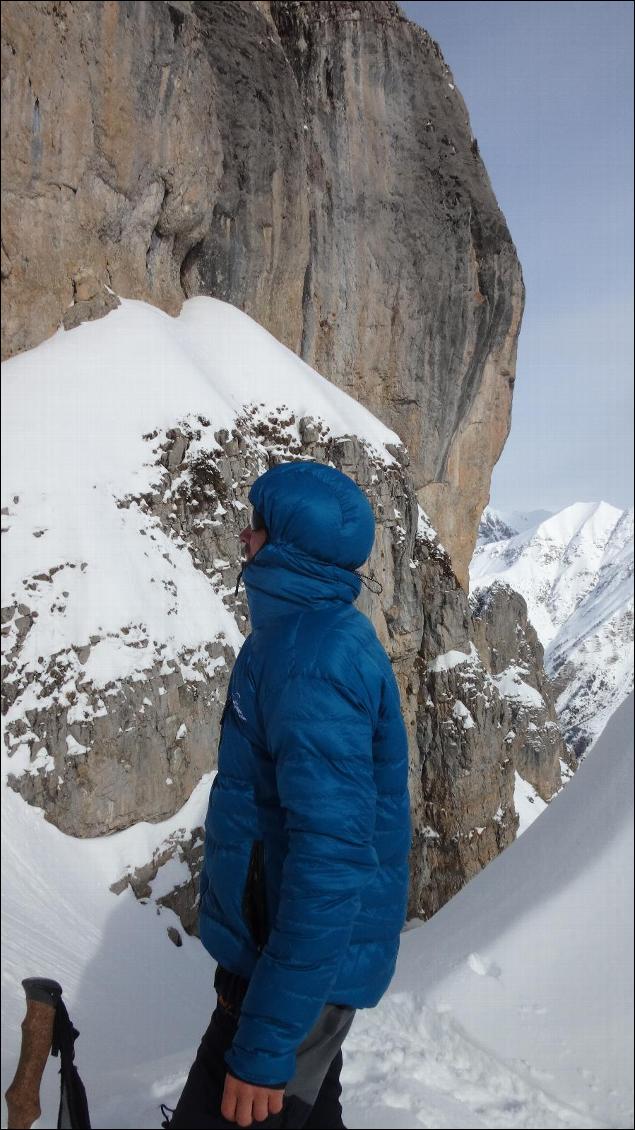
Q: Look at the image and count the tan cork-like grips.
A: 1